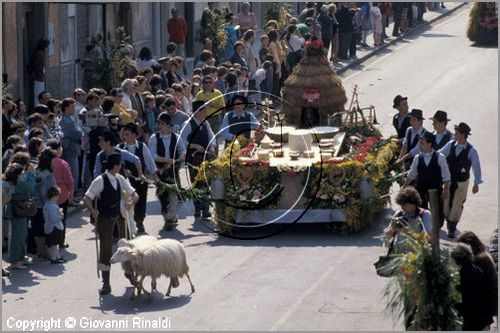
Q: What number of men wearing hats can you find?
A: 11